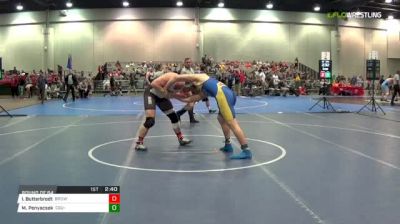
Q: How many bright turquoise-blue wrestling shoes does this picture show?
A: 2